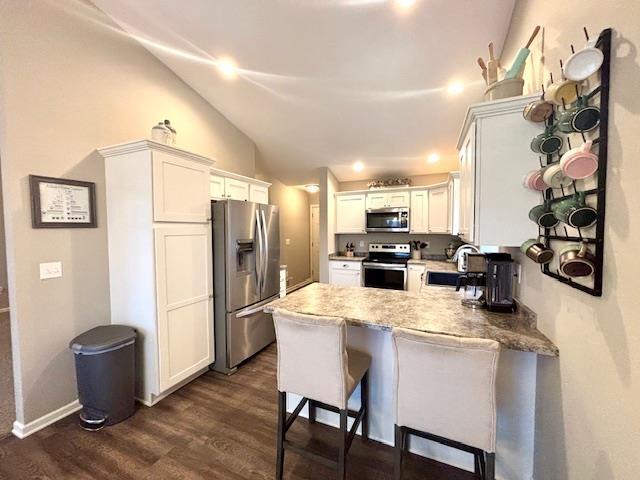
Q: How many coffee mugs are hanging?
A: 12